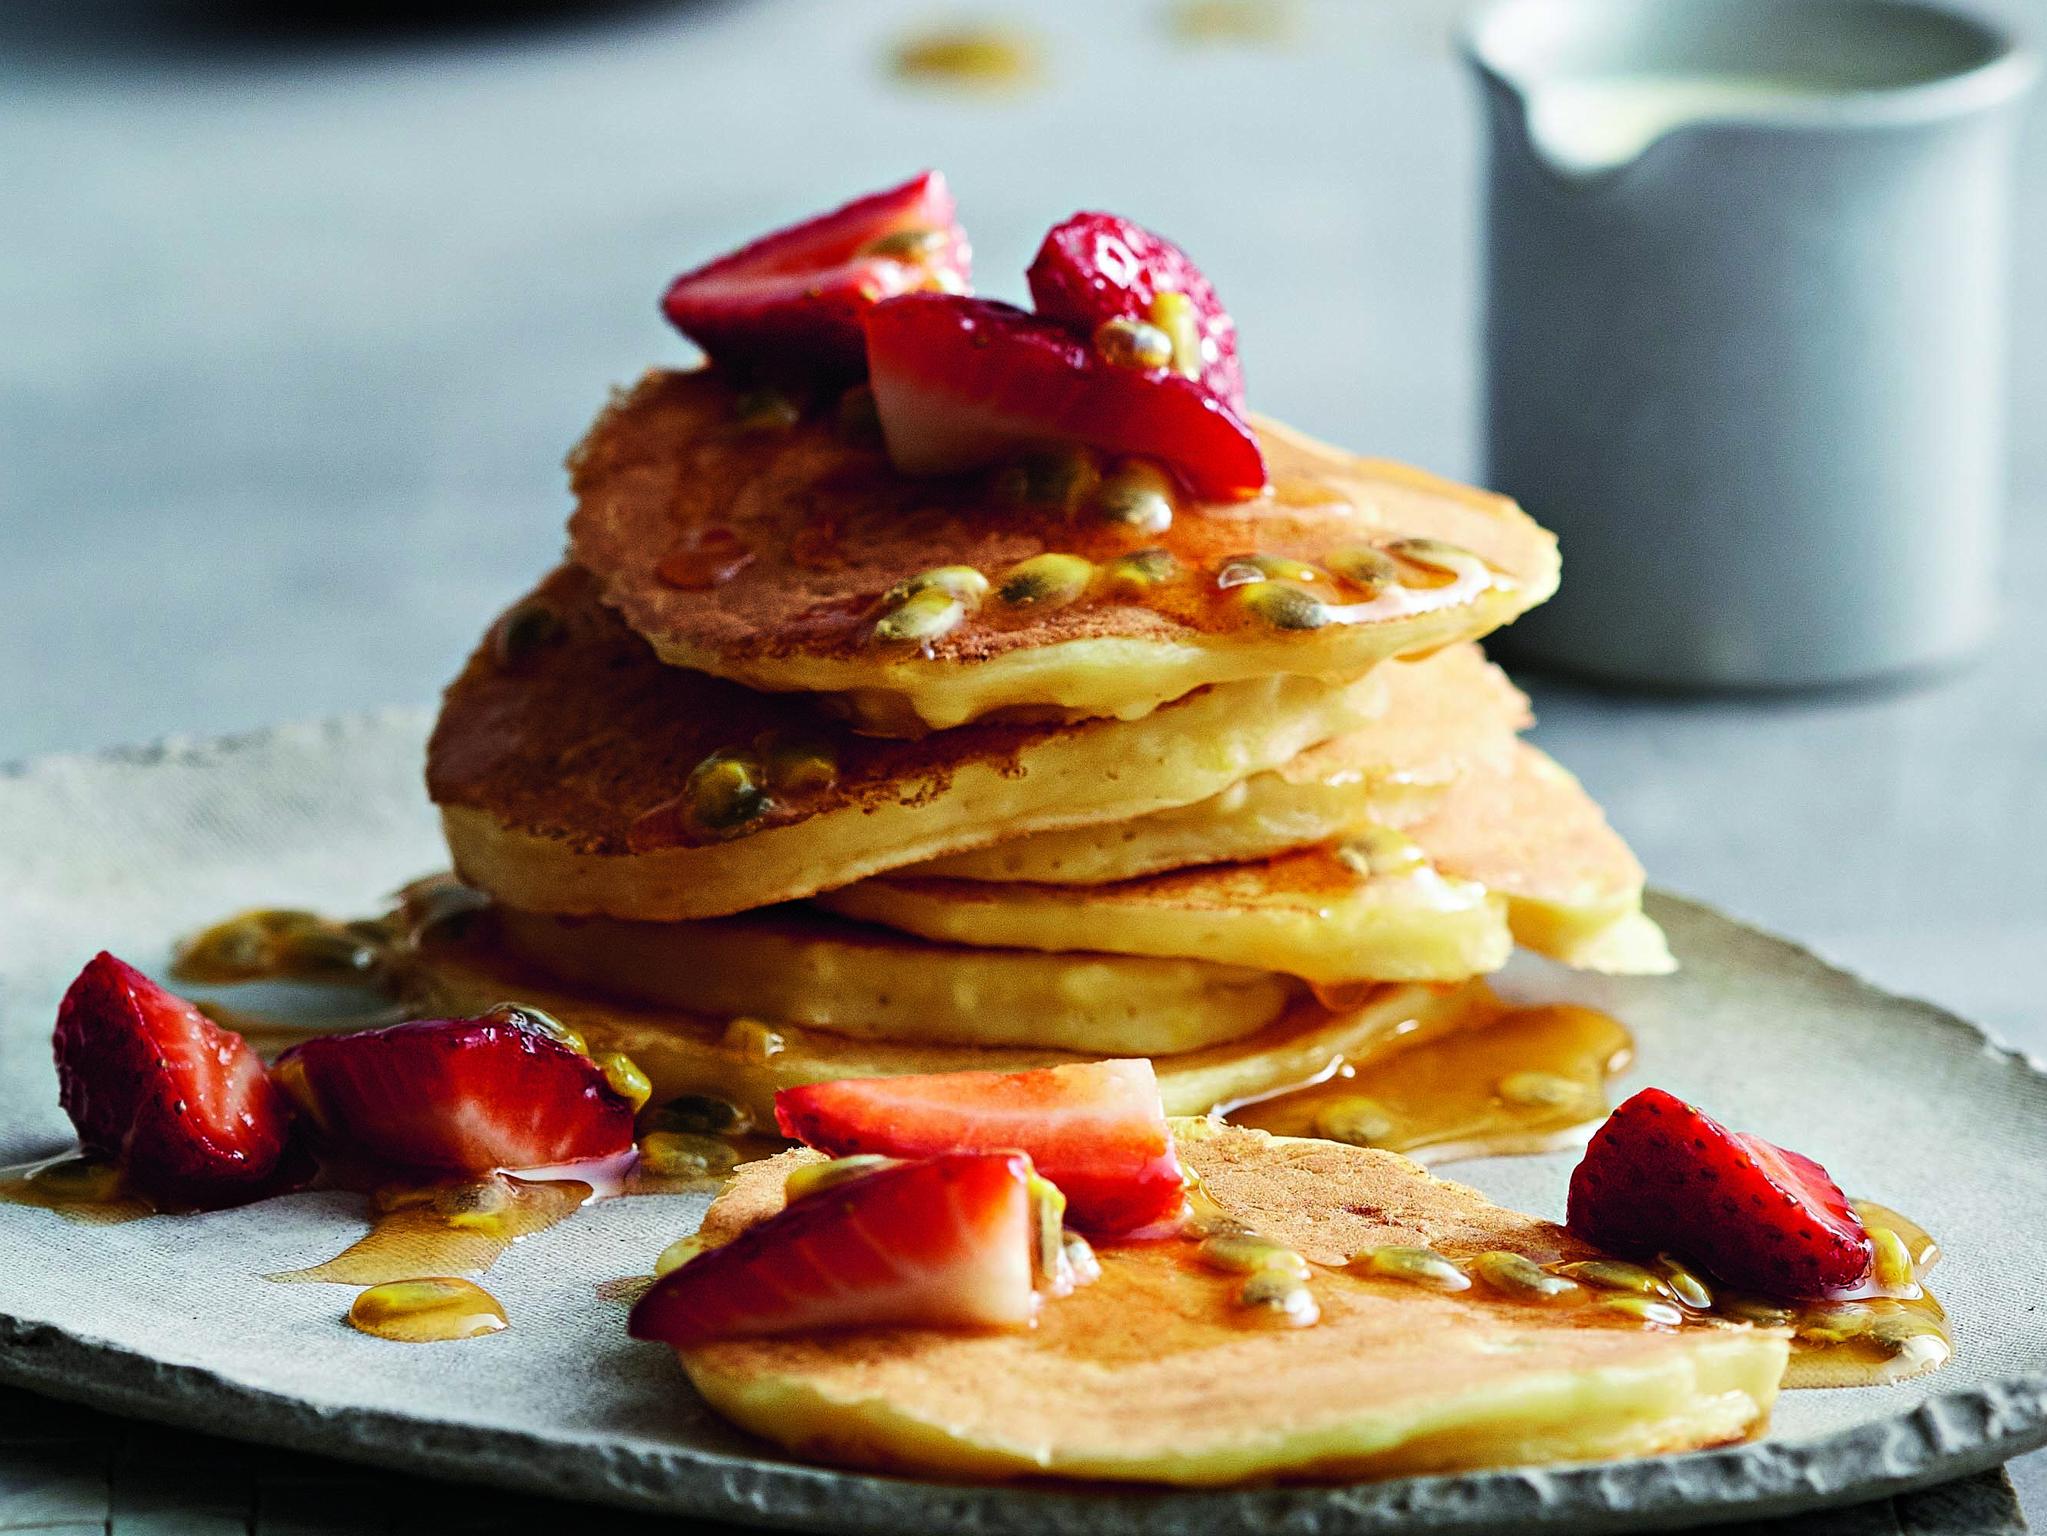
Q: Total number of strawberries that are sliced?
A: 8